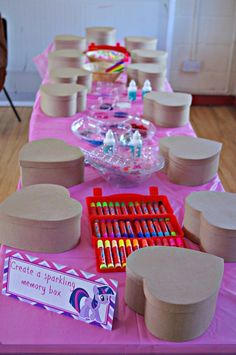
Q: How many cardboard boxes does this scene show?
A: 14